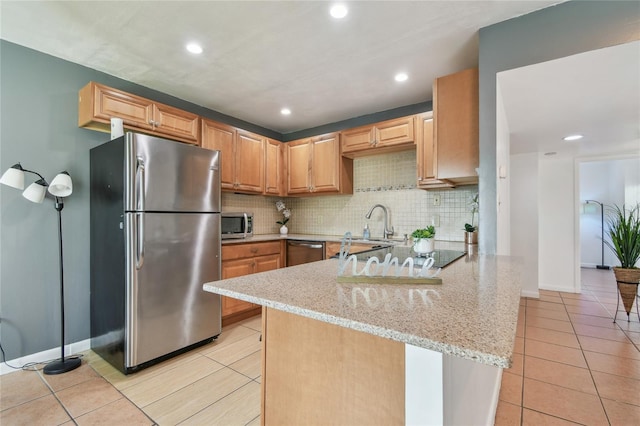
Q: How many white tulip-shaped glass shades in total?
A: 3